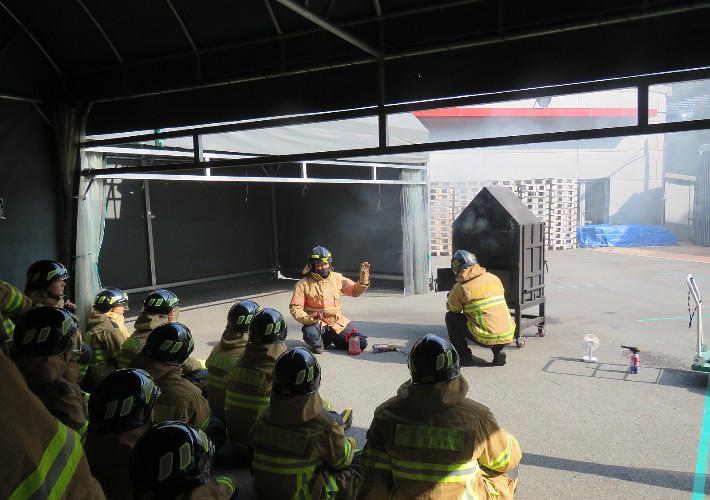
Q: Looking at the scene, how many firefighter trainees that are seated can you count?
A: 11